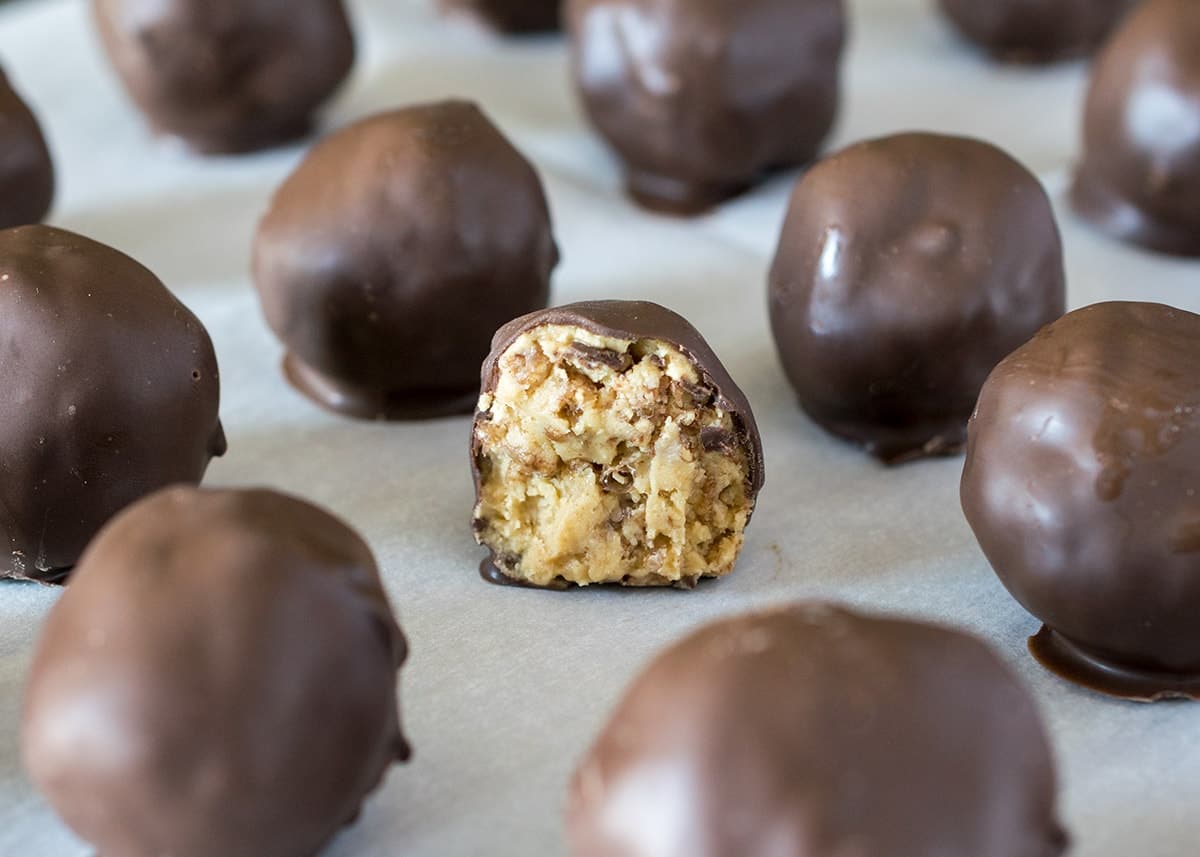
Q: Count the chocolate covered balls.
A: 13